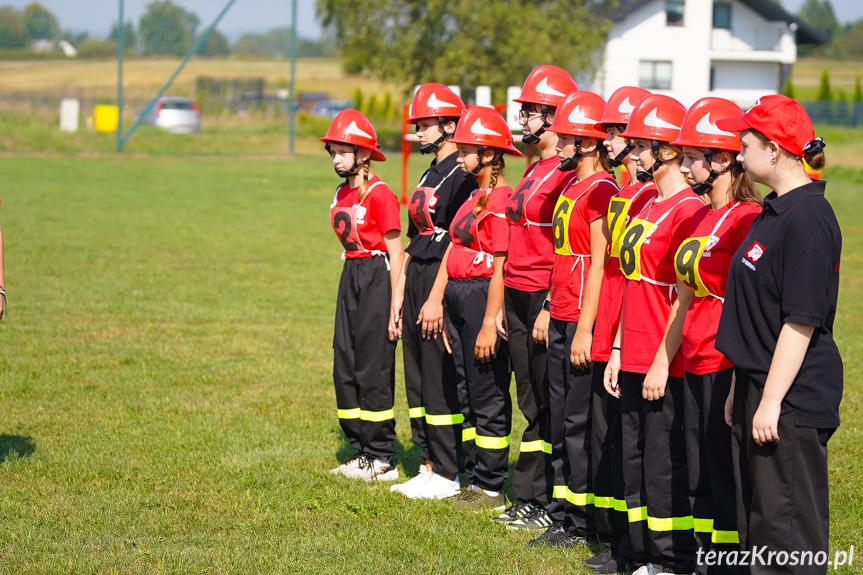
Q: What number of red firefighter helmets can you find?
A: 8